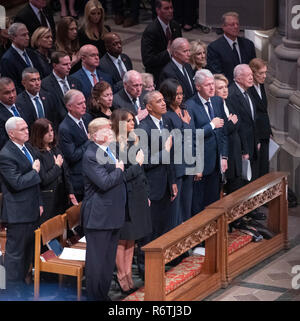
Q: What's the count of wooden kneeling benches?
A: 2